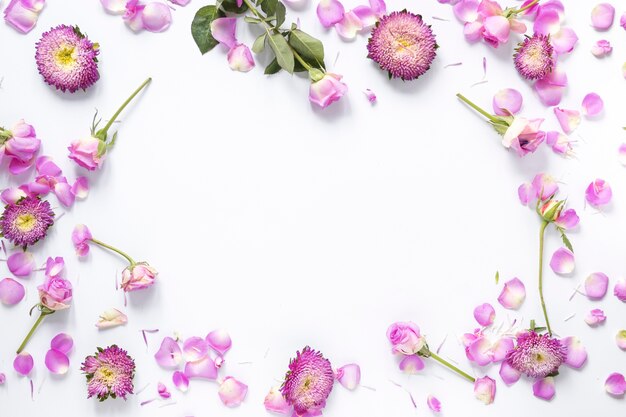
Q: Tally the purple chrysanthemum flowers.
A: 7